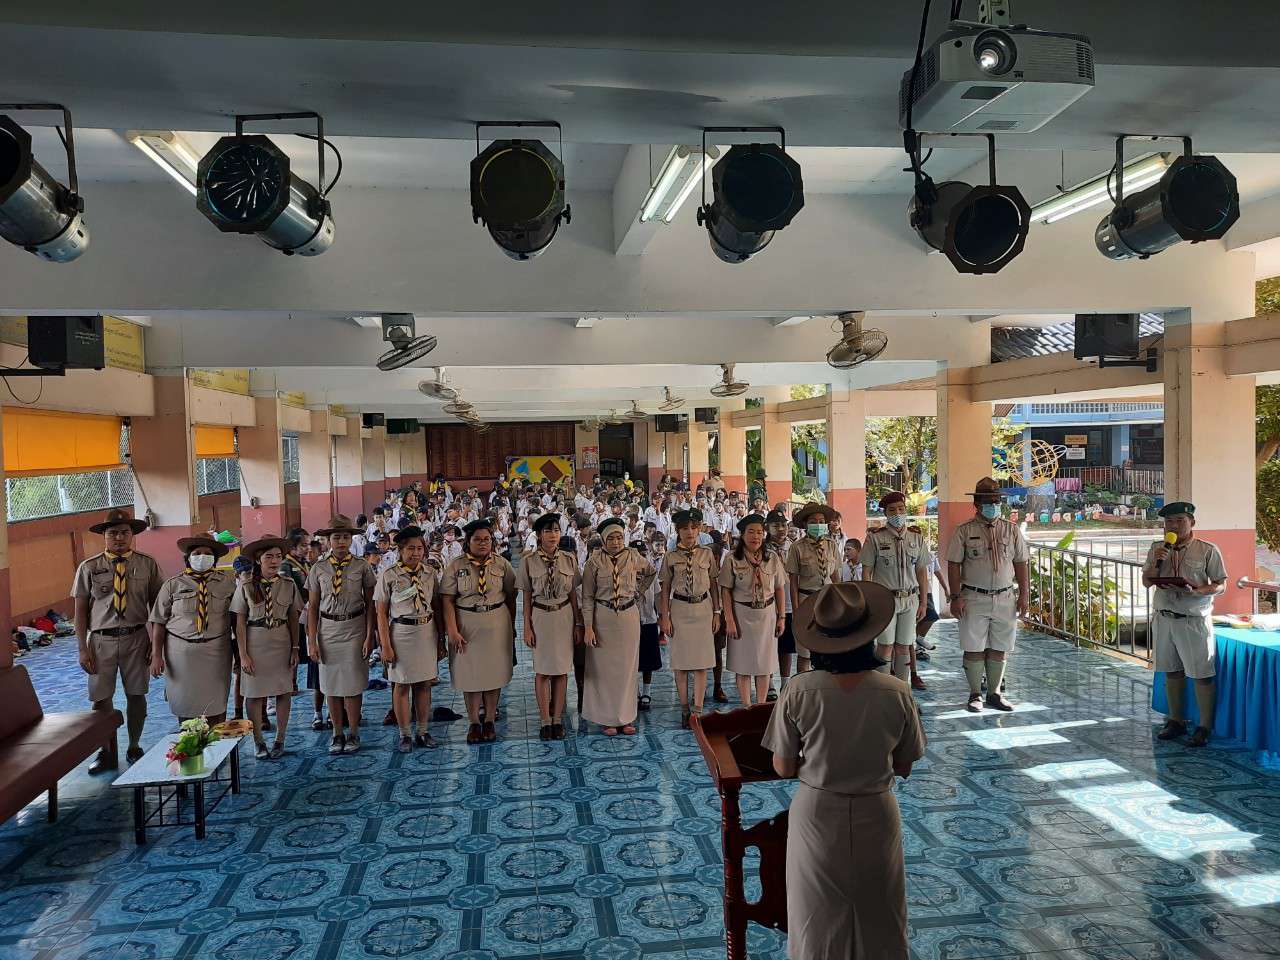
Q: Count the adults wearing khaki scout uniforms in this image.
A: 15